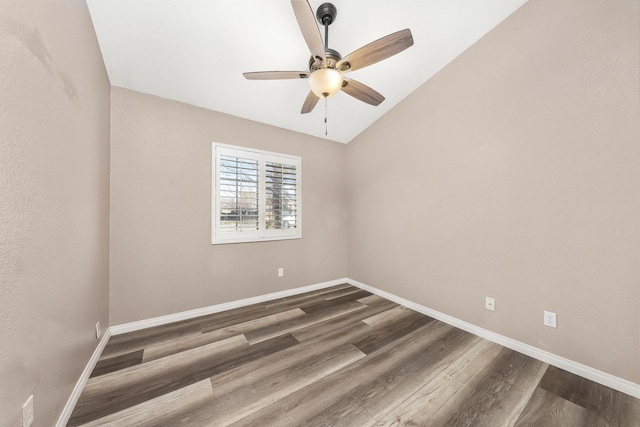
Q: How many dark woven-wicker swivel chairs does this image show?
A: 0